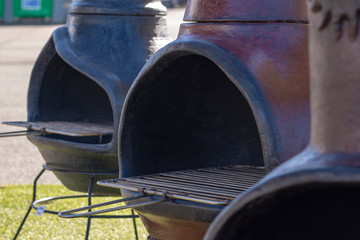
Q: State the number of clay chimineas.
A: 3